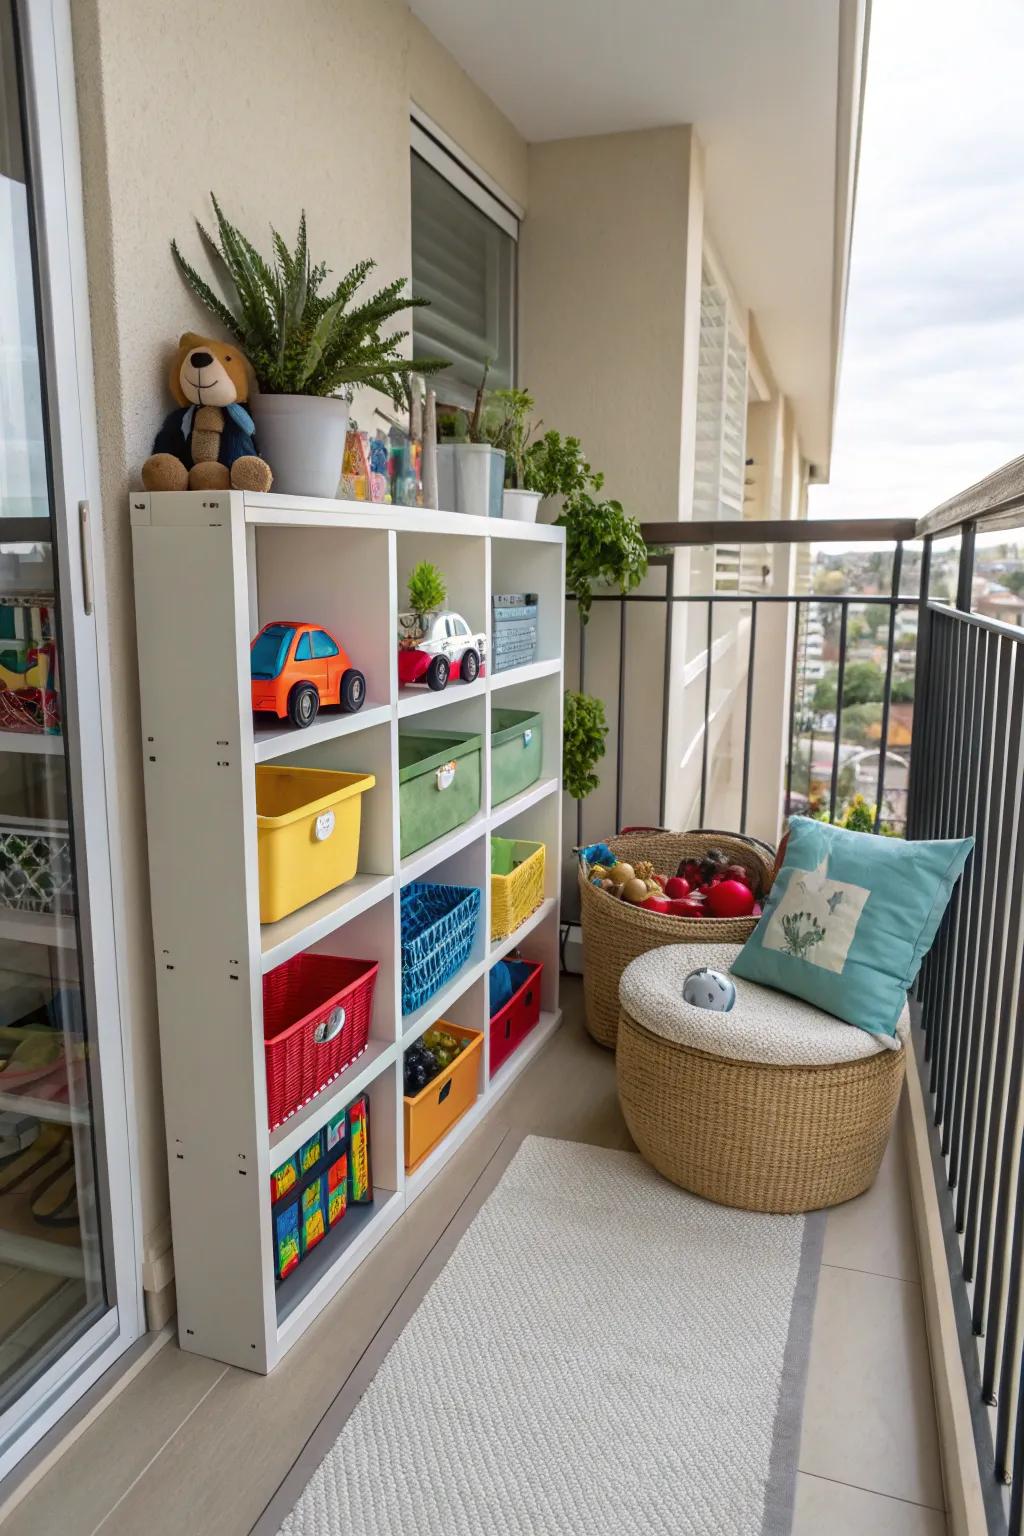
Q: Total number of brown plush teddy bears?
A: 1